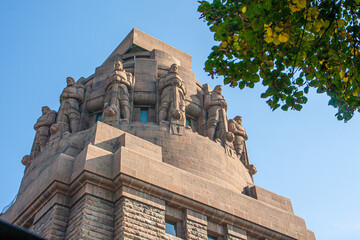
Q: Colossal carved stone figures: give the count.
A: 6